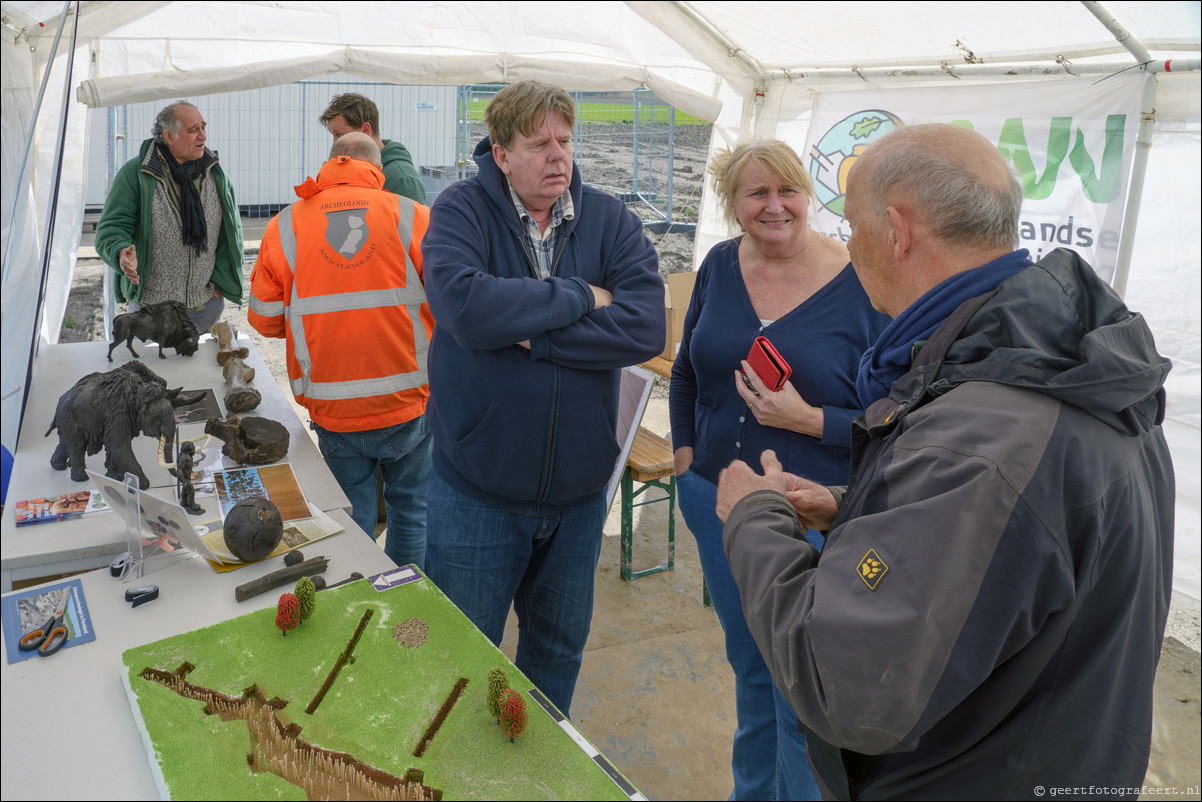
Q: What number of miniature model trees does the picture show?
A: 4